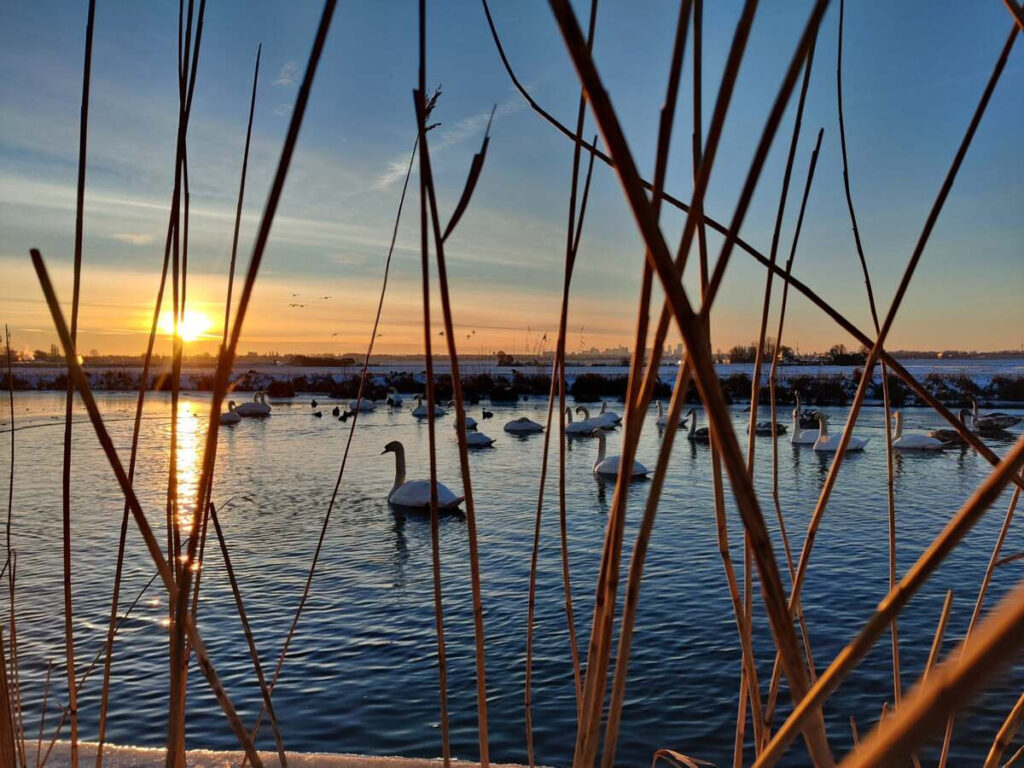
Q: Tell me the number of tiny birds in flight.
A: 9